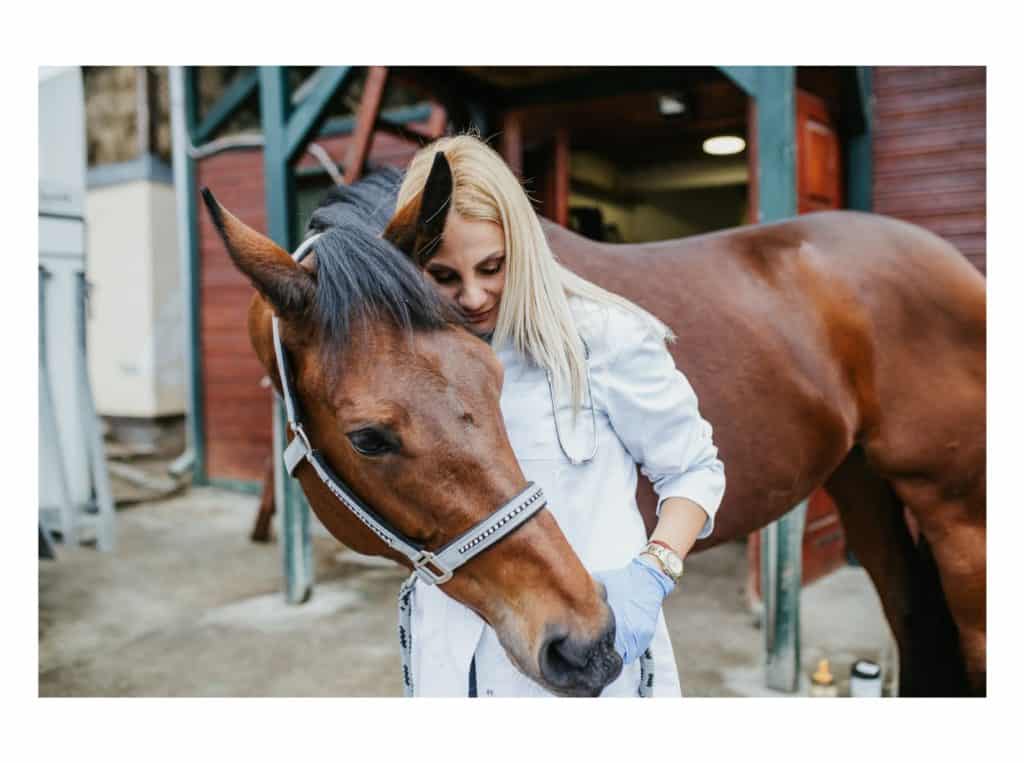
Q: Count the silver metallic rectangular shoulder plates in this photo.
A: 0